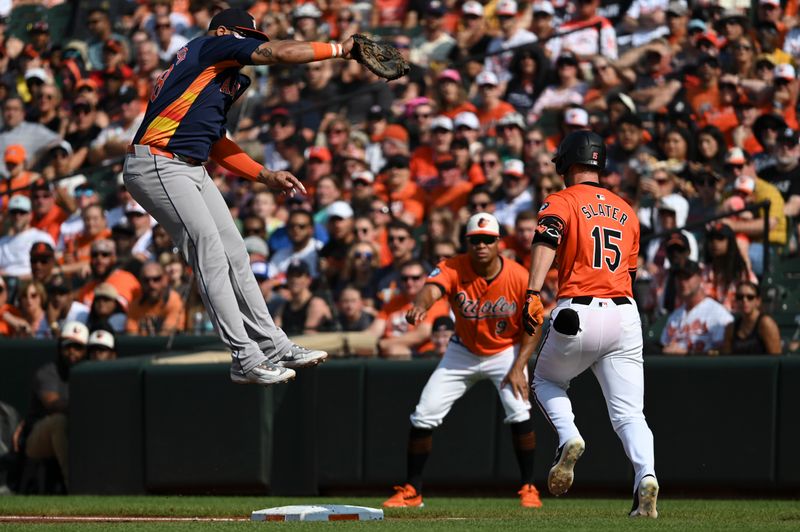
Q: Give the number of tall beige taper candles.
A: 0